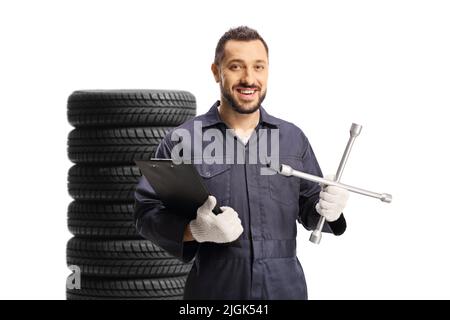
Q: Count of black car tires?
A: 6